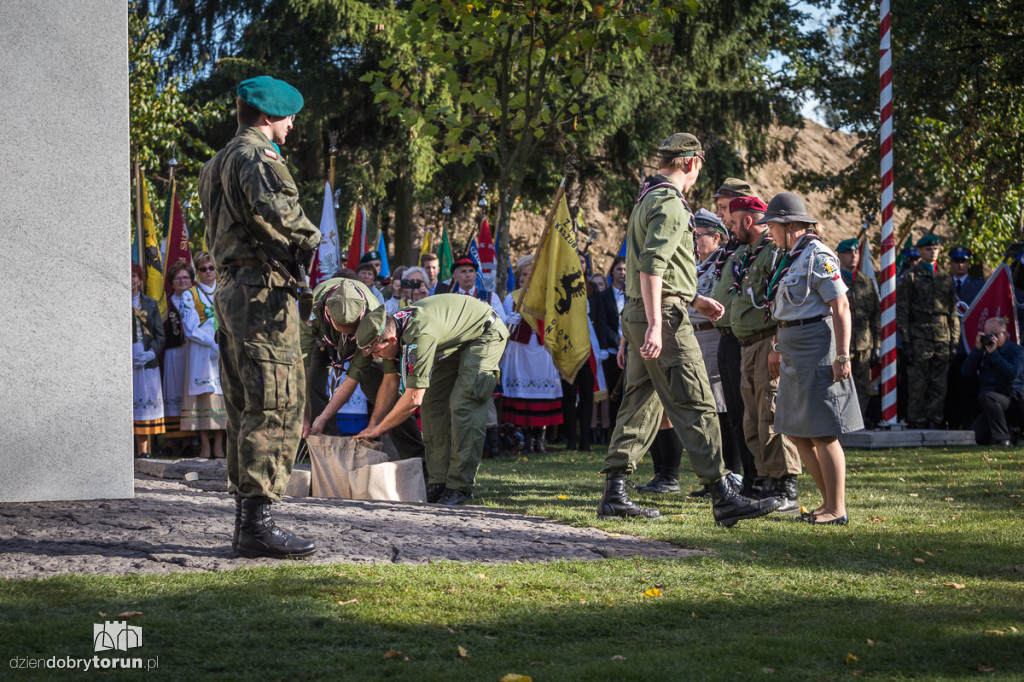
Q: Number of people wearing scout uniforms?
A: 7